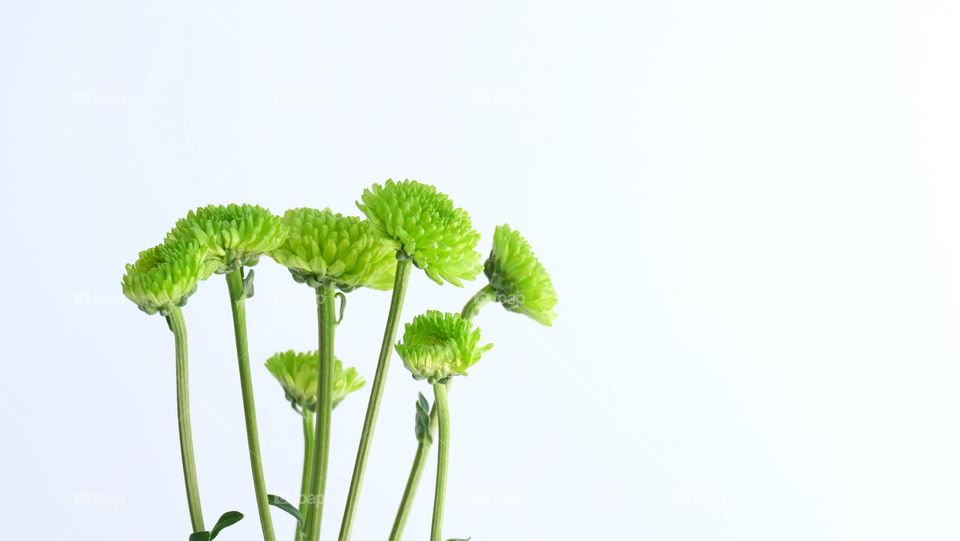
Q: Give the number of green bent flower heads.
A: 1